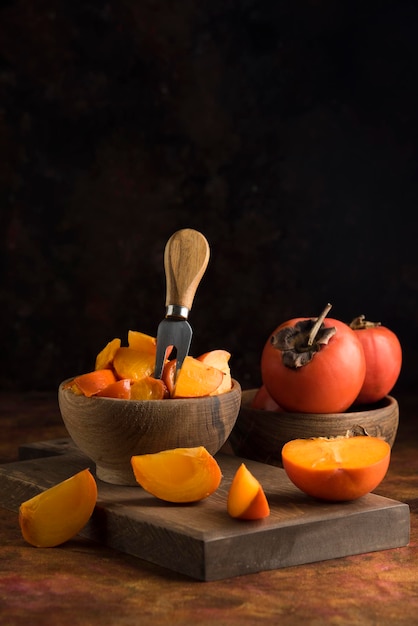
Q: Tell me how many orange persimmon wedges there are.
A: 3